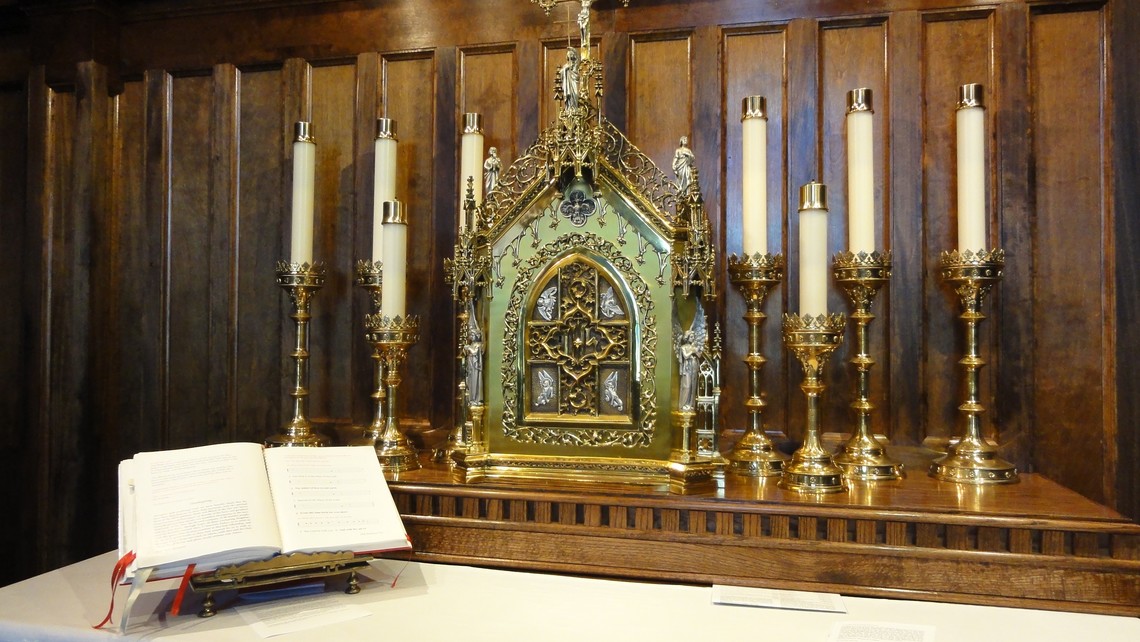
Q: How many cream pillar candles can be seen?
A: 8